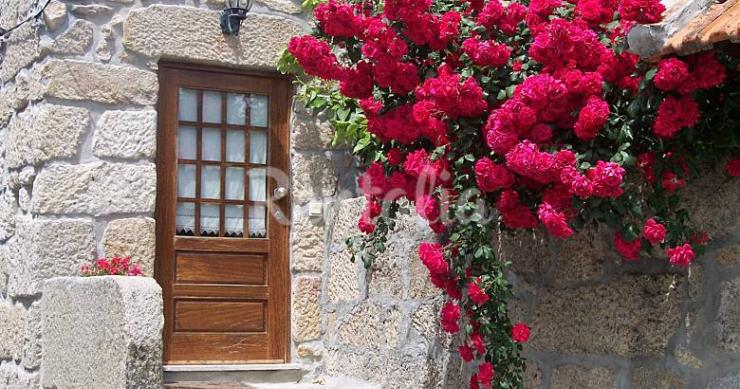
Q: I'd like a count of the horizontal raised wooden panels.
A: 2